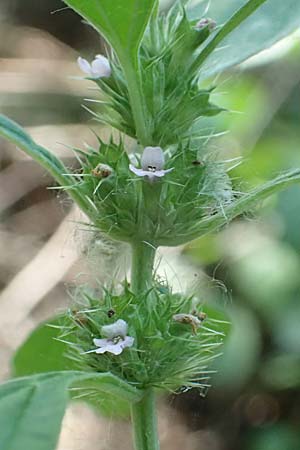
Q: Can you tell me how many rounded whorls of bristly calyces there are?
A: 3